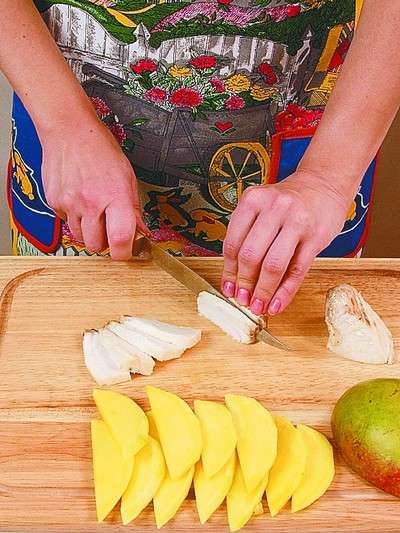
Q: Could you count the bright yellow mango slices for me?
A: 11